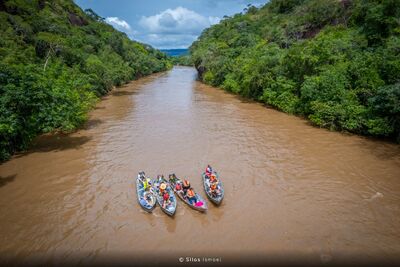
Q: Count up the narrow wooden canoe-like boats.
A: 4